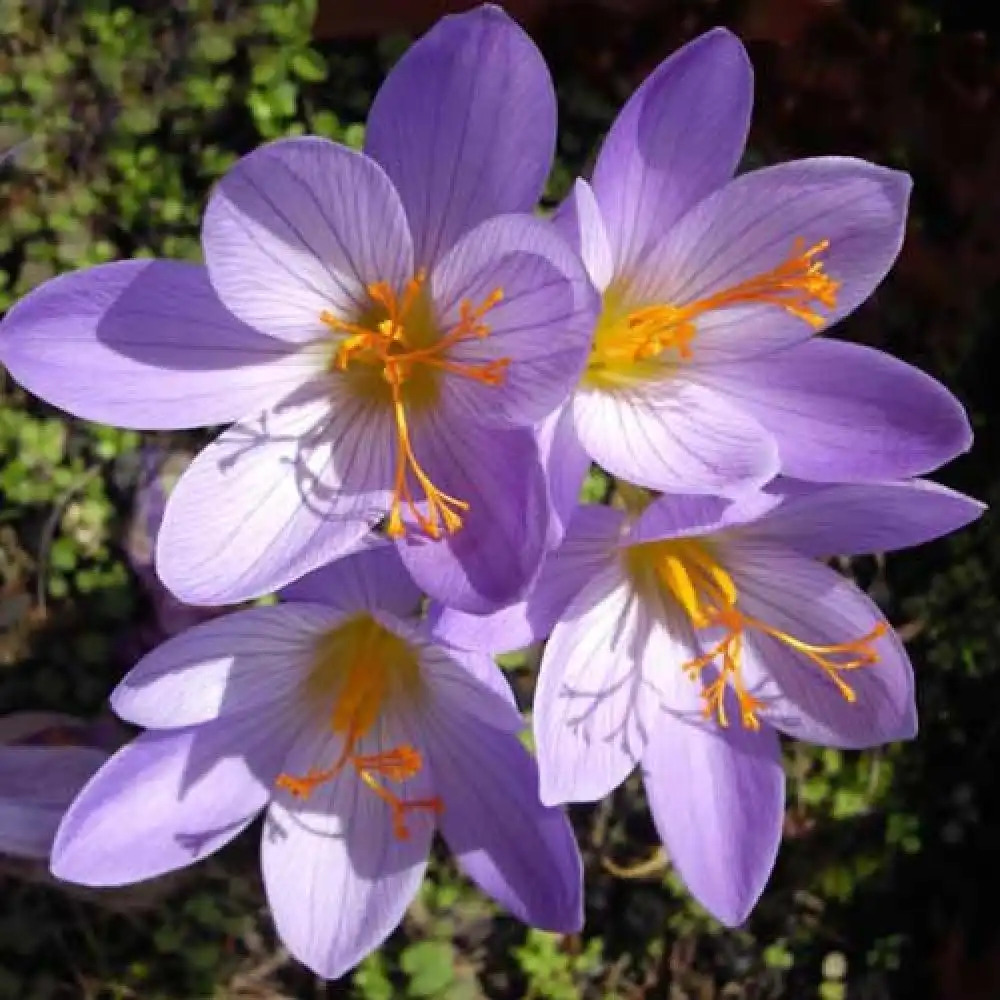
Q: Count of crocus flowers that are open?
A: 4